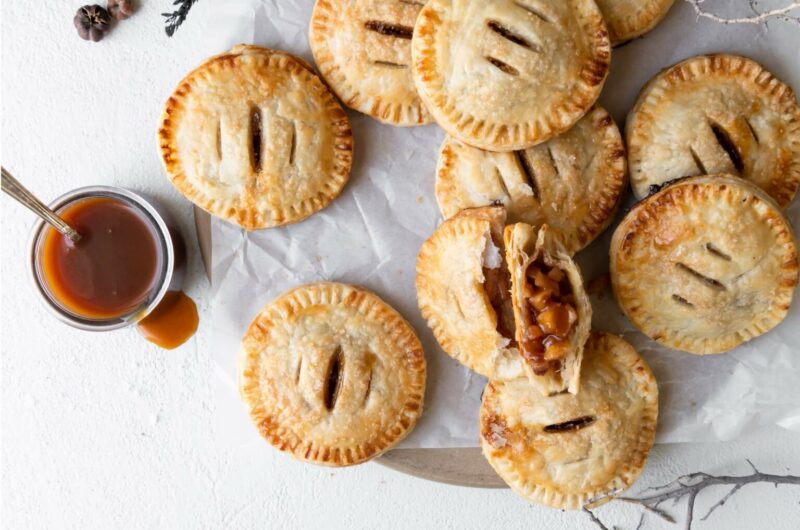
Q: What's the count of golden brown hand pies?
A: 10